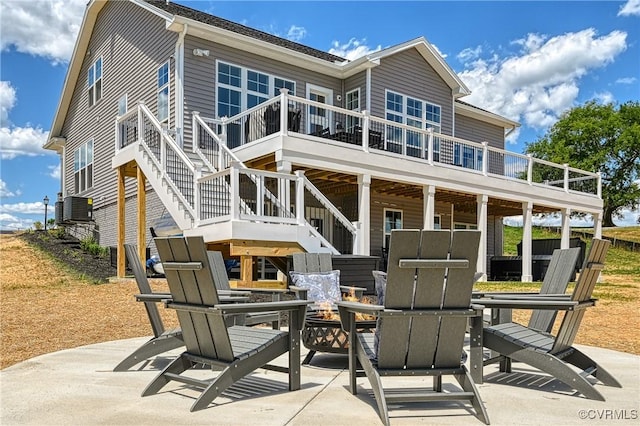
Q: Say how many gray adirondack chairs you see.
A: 7